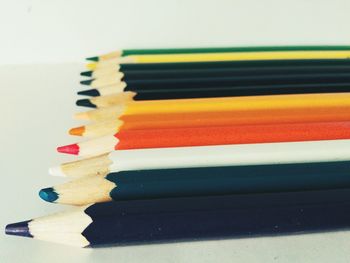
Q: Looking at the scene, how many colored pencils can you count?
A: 12